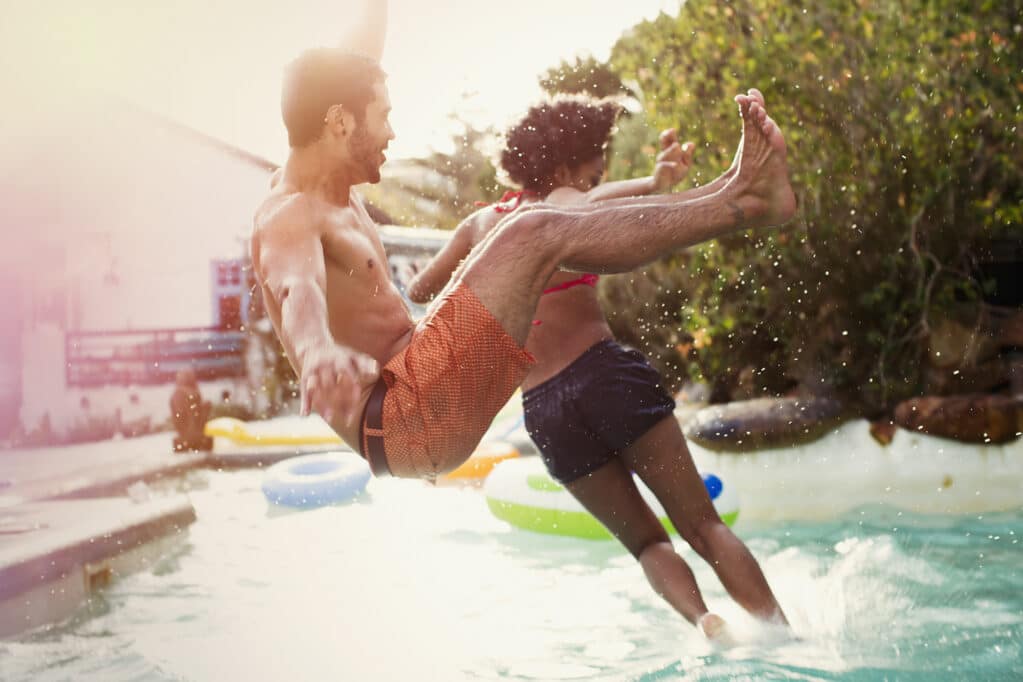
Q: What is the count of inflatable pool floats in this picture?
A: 4